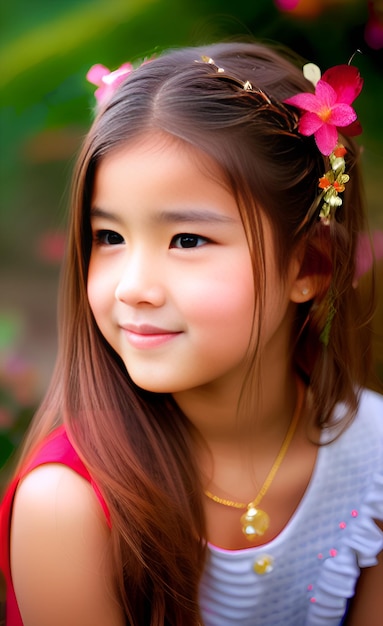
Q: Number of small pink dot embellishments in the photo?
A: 6